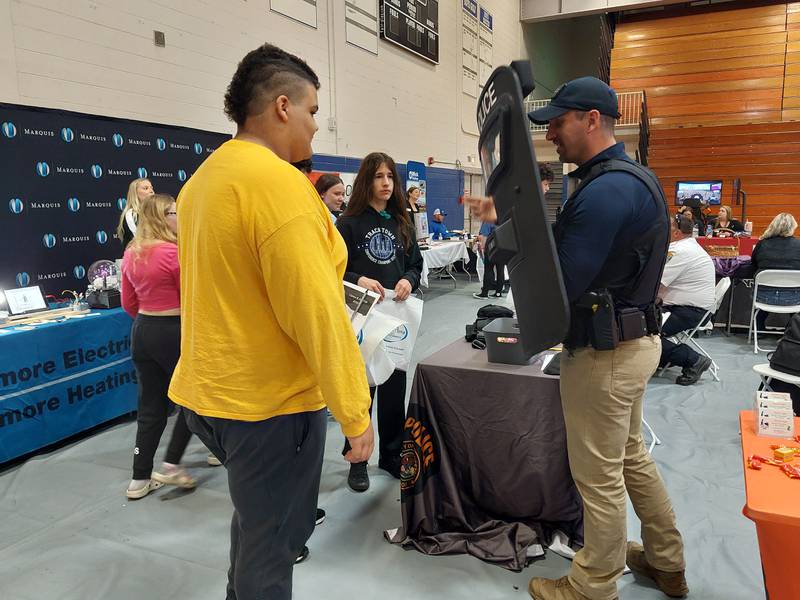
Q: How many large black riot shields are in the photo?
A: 1